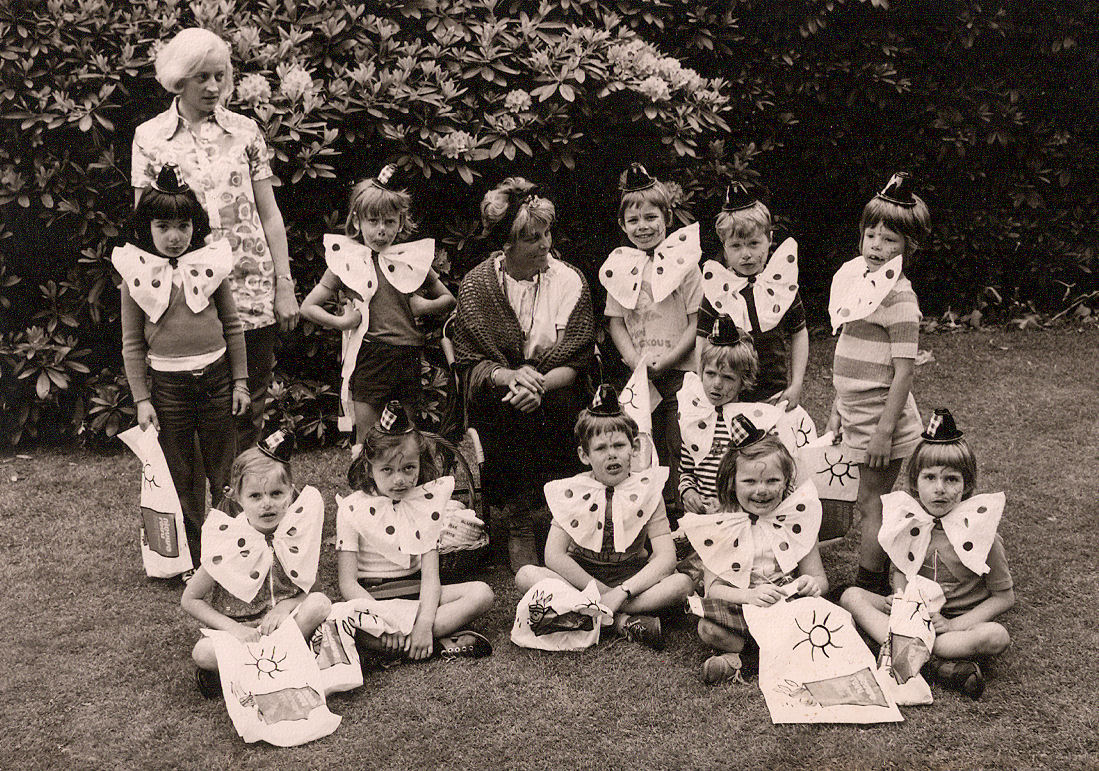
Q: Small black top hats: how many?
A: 11